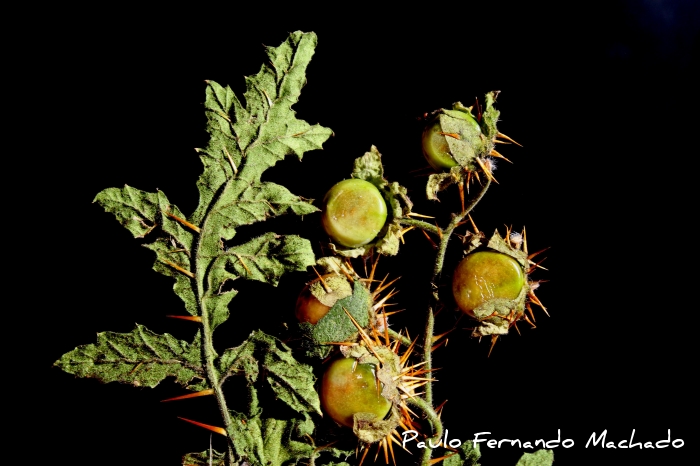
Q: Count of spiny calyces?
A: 5